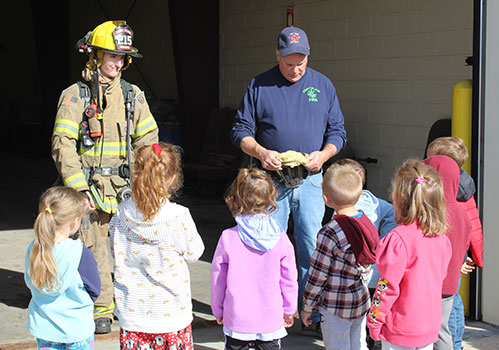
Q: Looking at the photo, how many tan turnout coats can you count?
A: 1